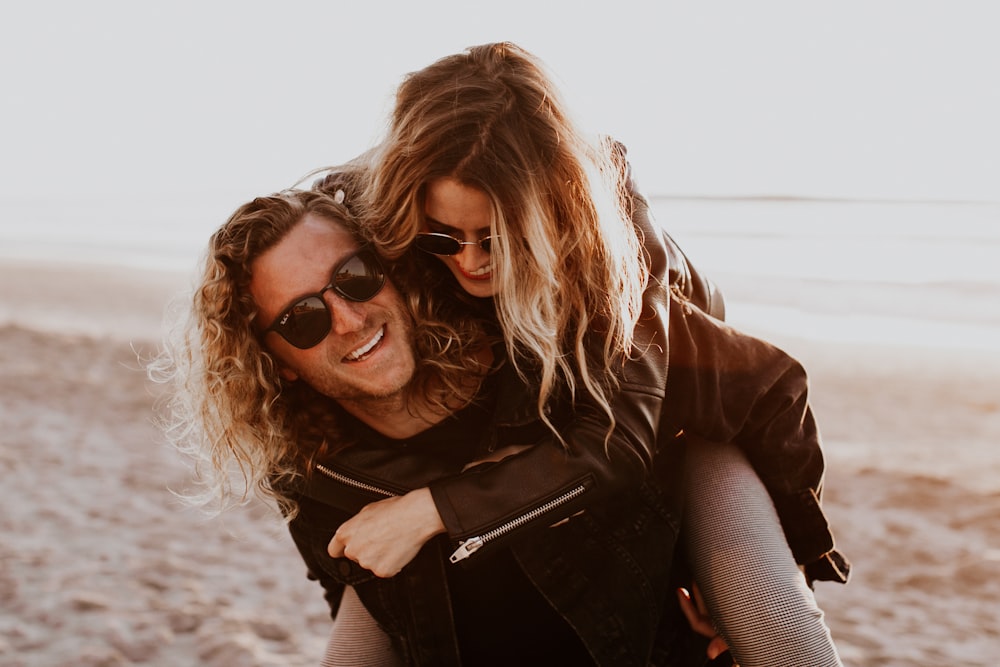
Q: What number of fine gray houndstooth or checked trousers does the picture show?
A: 1